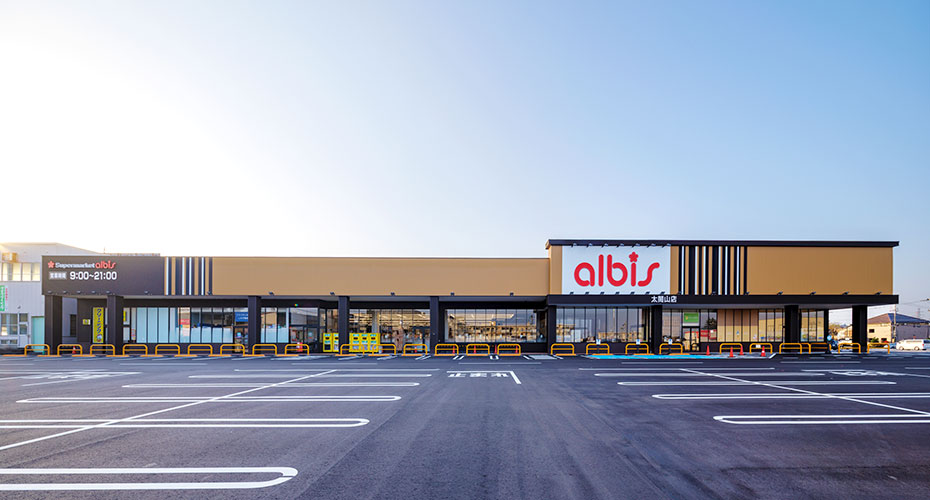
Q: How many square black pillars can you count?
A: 9